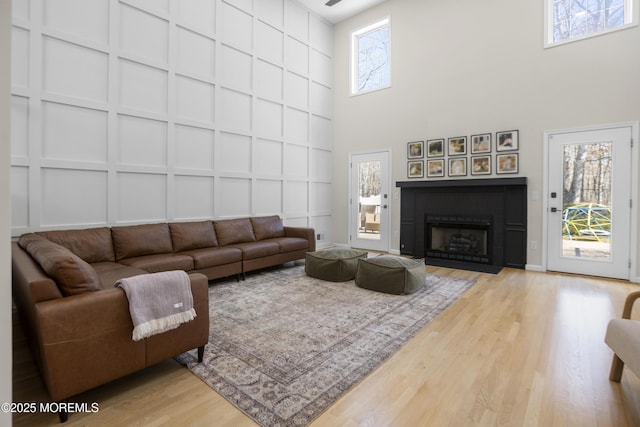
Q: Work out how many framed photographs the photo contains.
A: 10